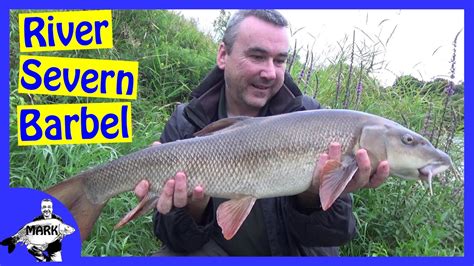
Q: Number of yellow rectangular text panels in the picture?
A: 3